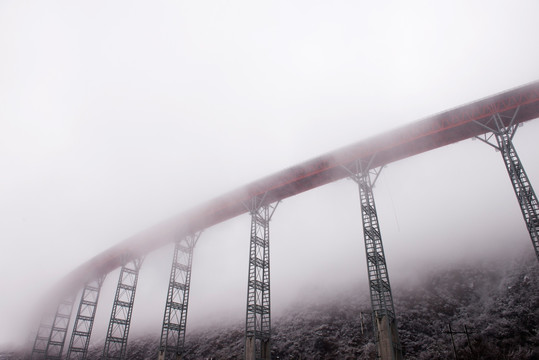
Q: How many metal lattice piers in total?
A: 8